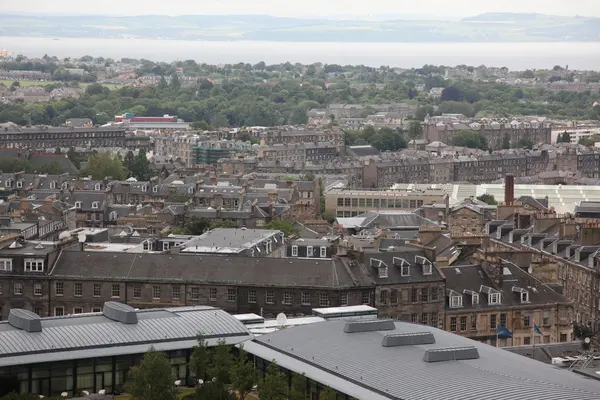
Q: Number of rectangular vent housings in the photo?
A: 5